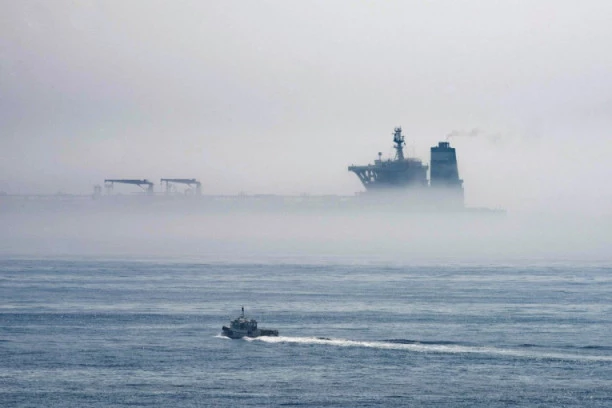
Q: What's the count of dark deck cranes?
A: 2